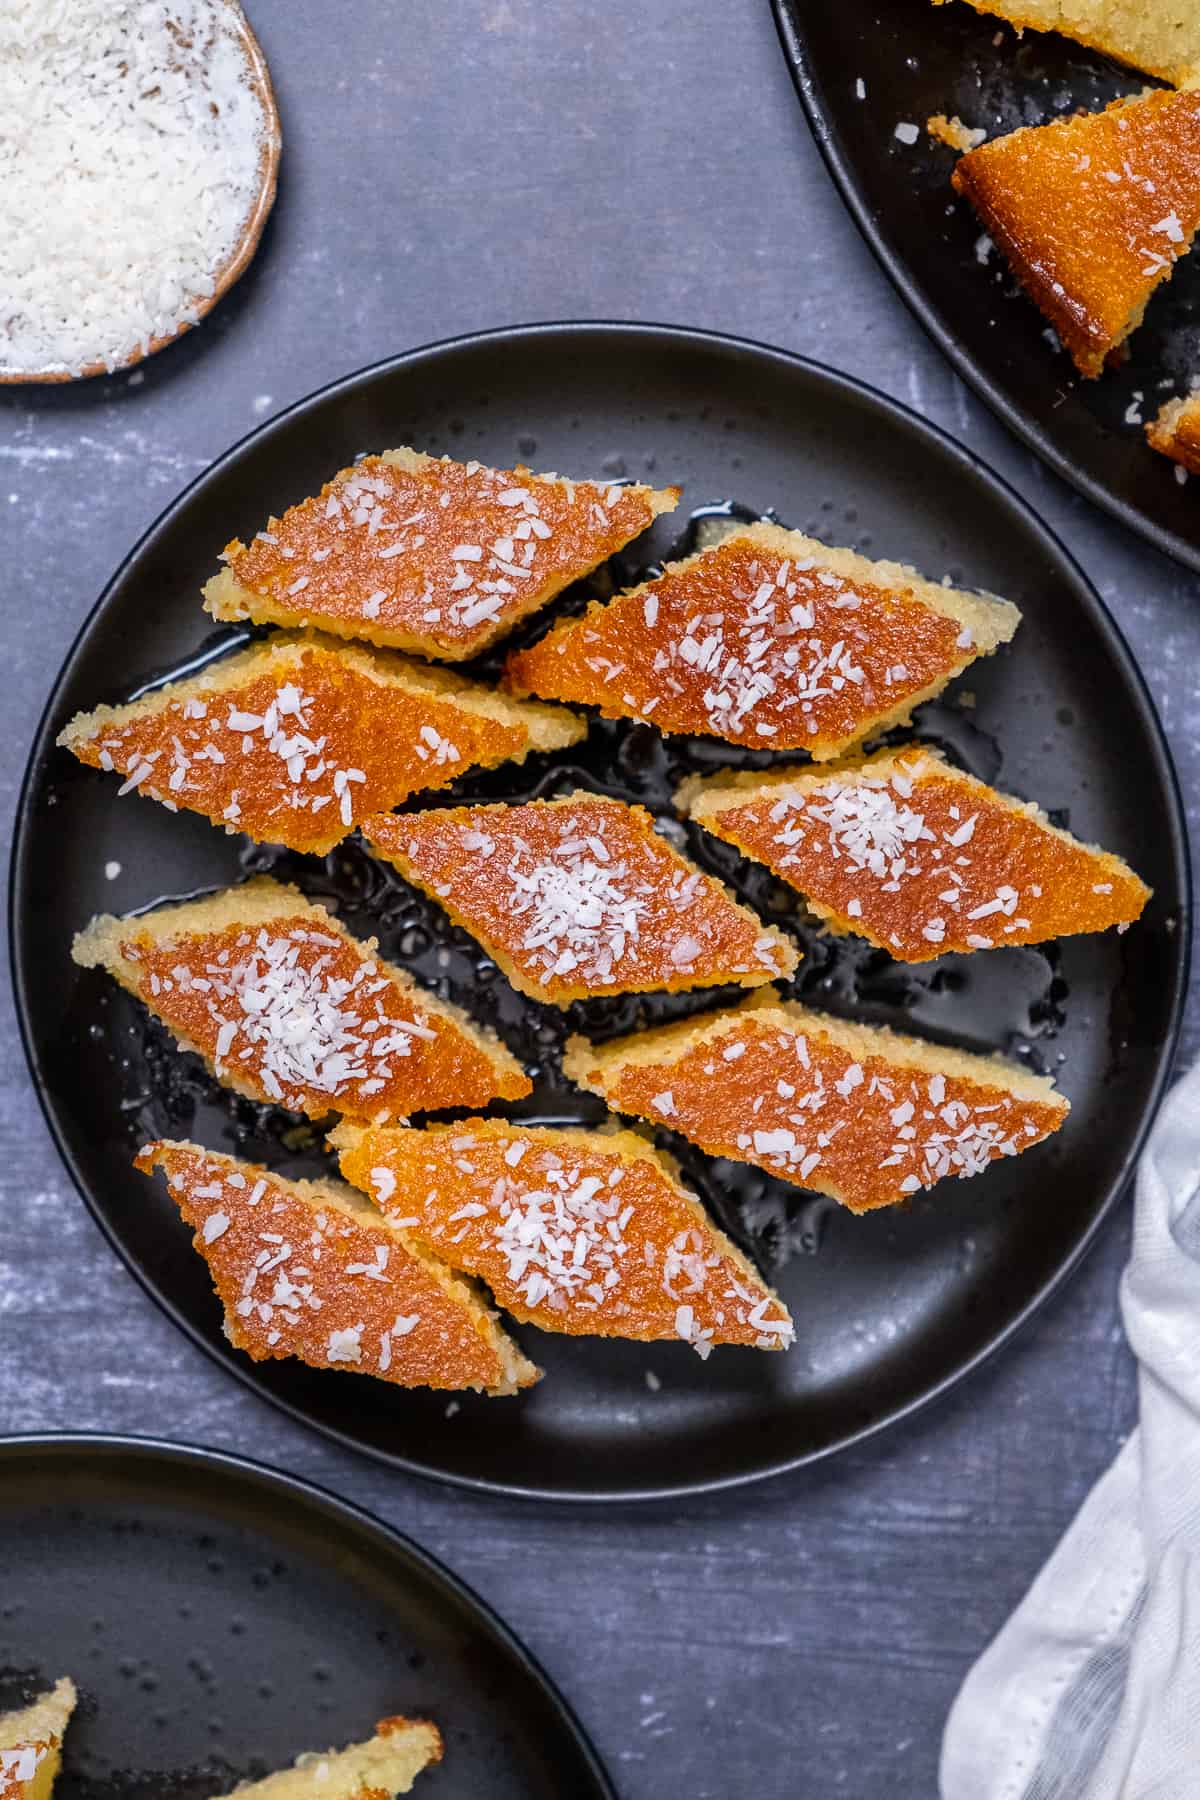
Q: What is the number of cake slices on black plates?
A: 14